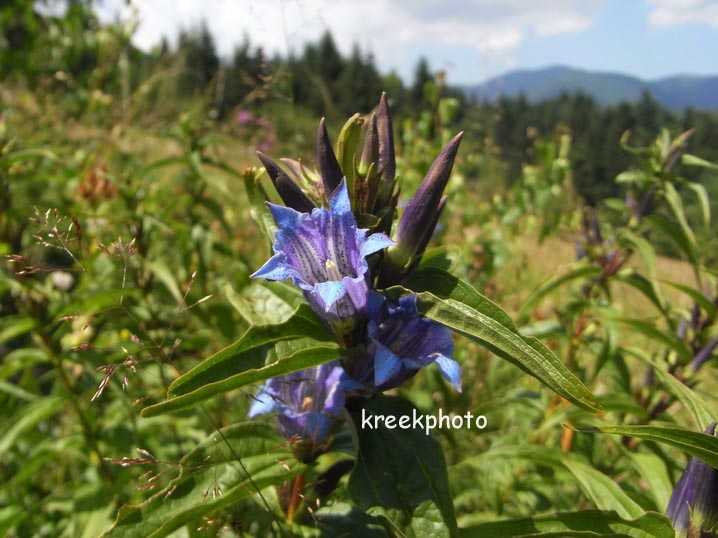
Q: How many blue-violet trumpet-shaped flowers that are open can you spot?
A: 3